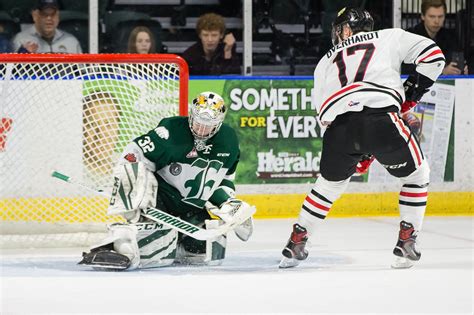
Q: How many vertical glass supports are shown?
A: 3